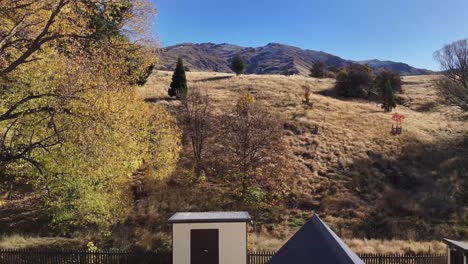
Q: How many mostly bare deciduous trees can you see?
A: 3